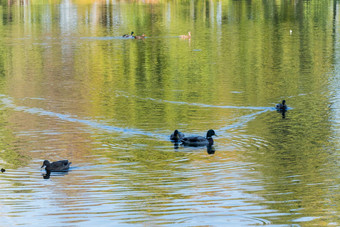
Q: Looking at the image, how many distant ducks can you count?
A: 3